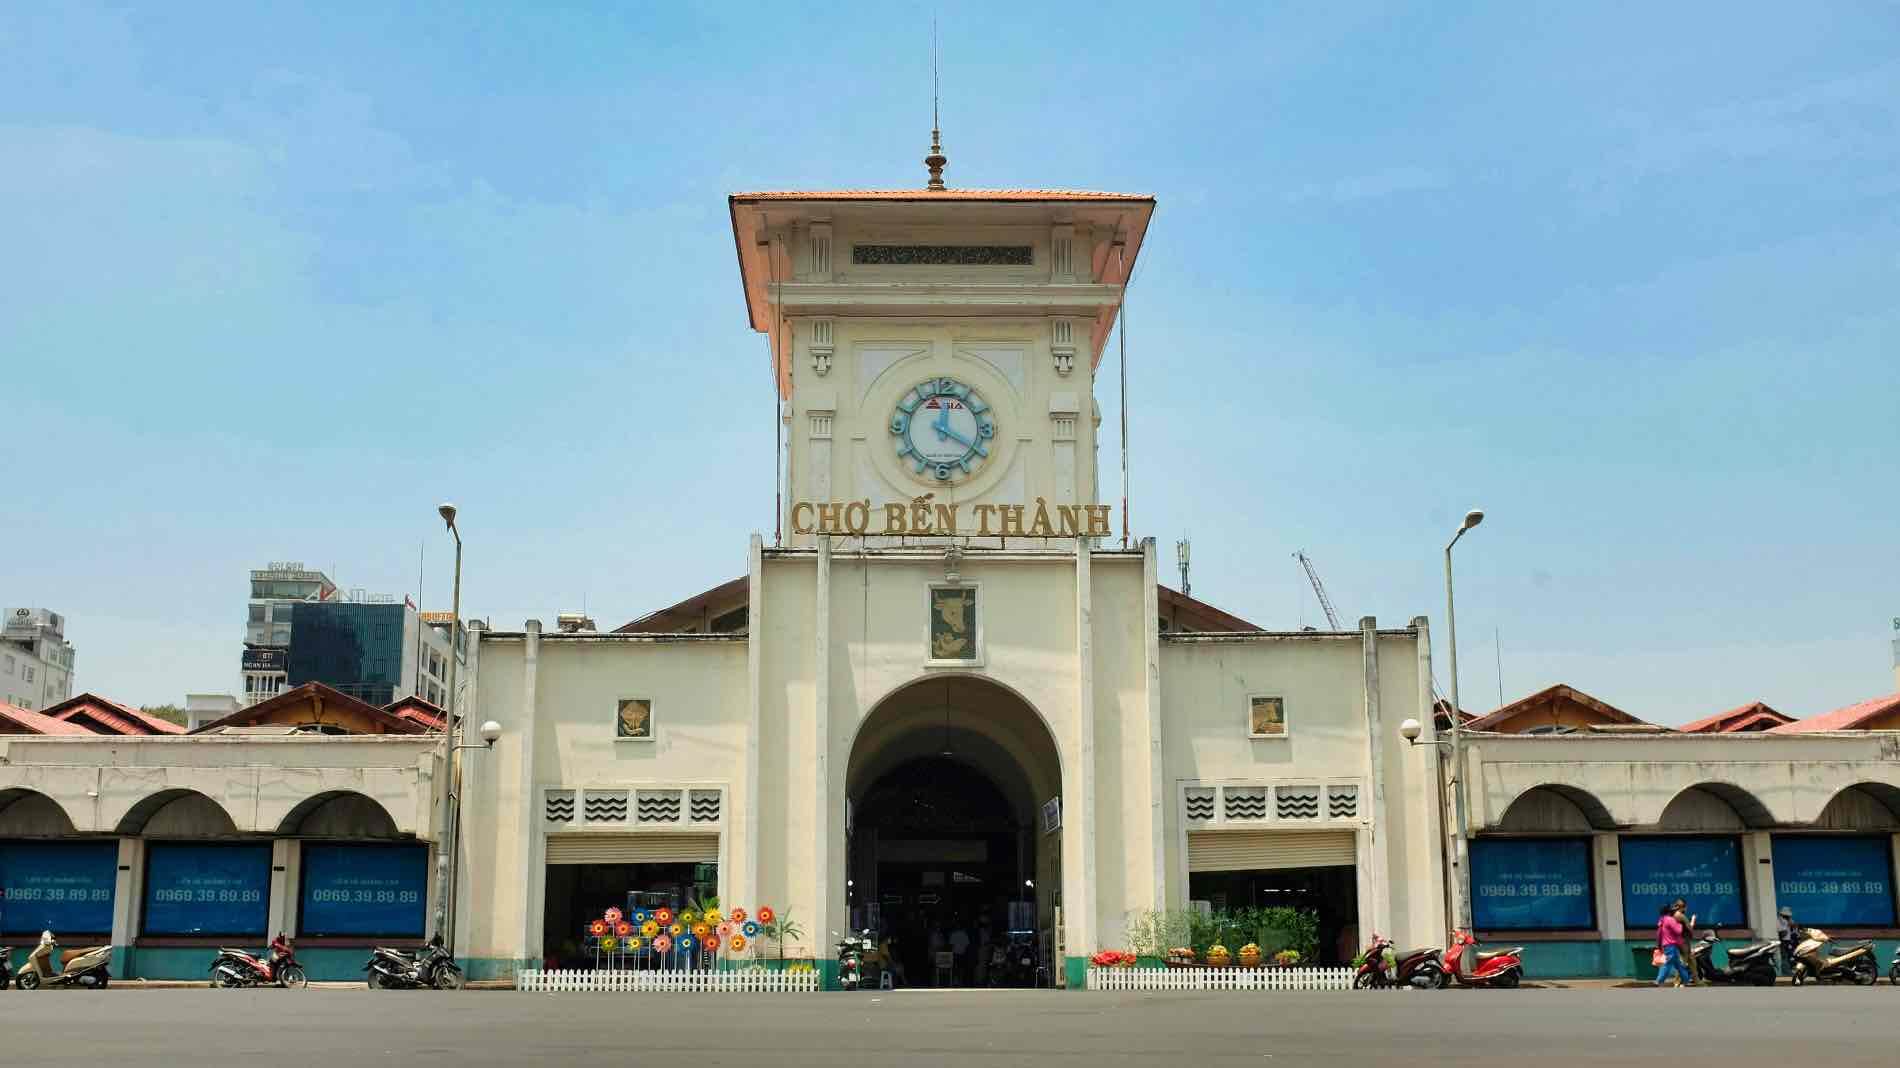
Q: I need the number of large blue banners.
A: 6